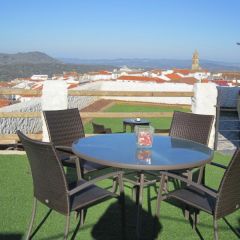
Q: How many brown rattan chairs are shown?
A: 4